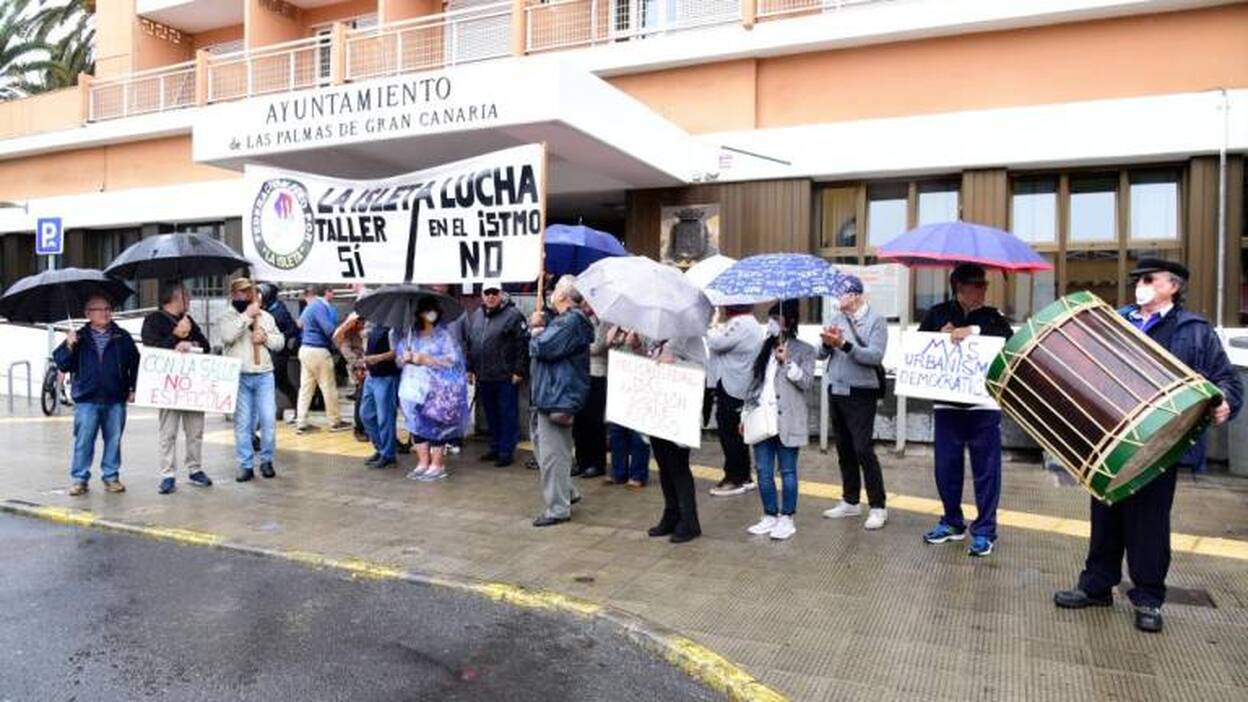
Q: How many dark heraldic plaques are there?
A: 1